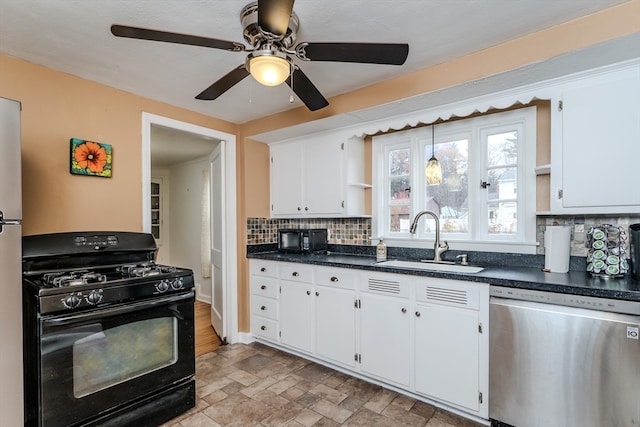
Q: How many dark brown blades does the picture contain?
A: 5